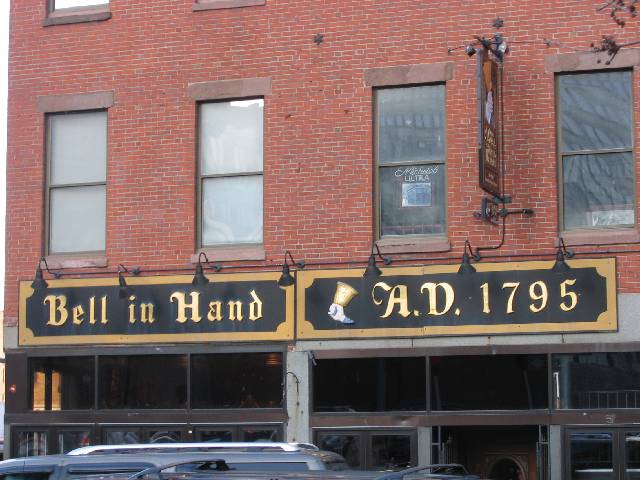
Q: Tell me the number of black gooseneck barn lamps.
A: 7